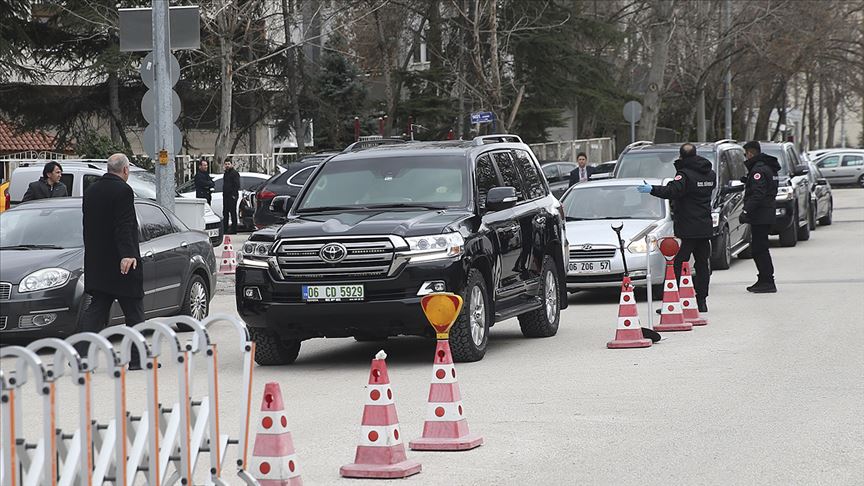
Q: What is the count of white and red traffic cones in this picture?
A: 7